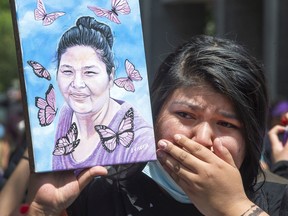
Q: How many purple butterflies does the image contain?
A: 7